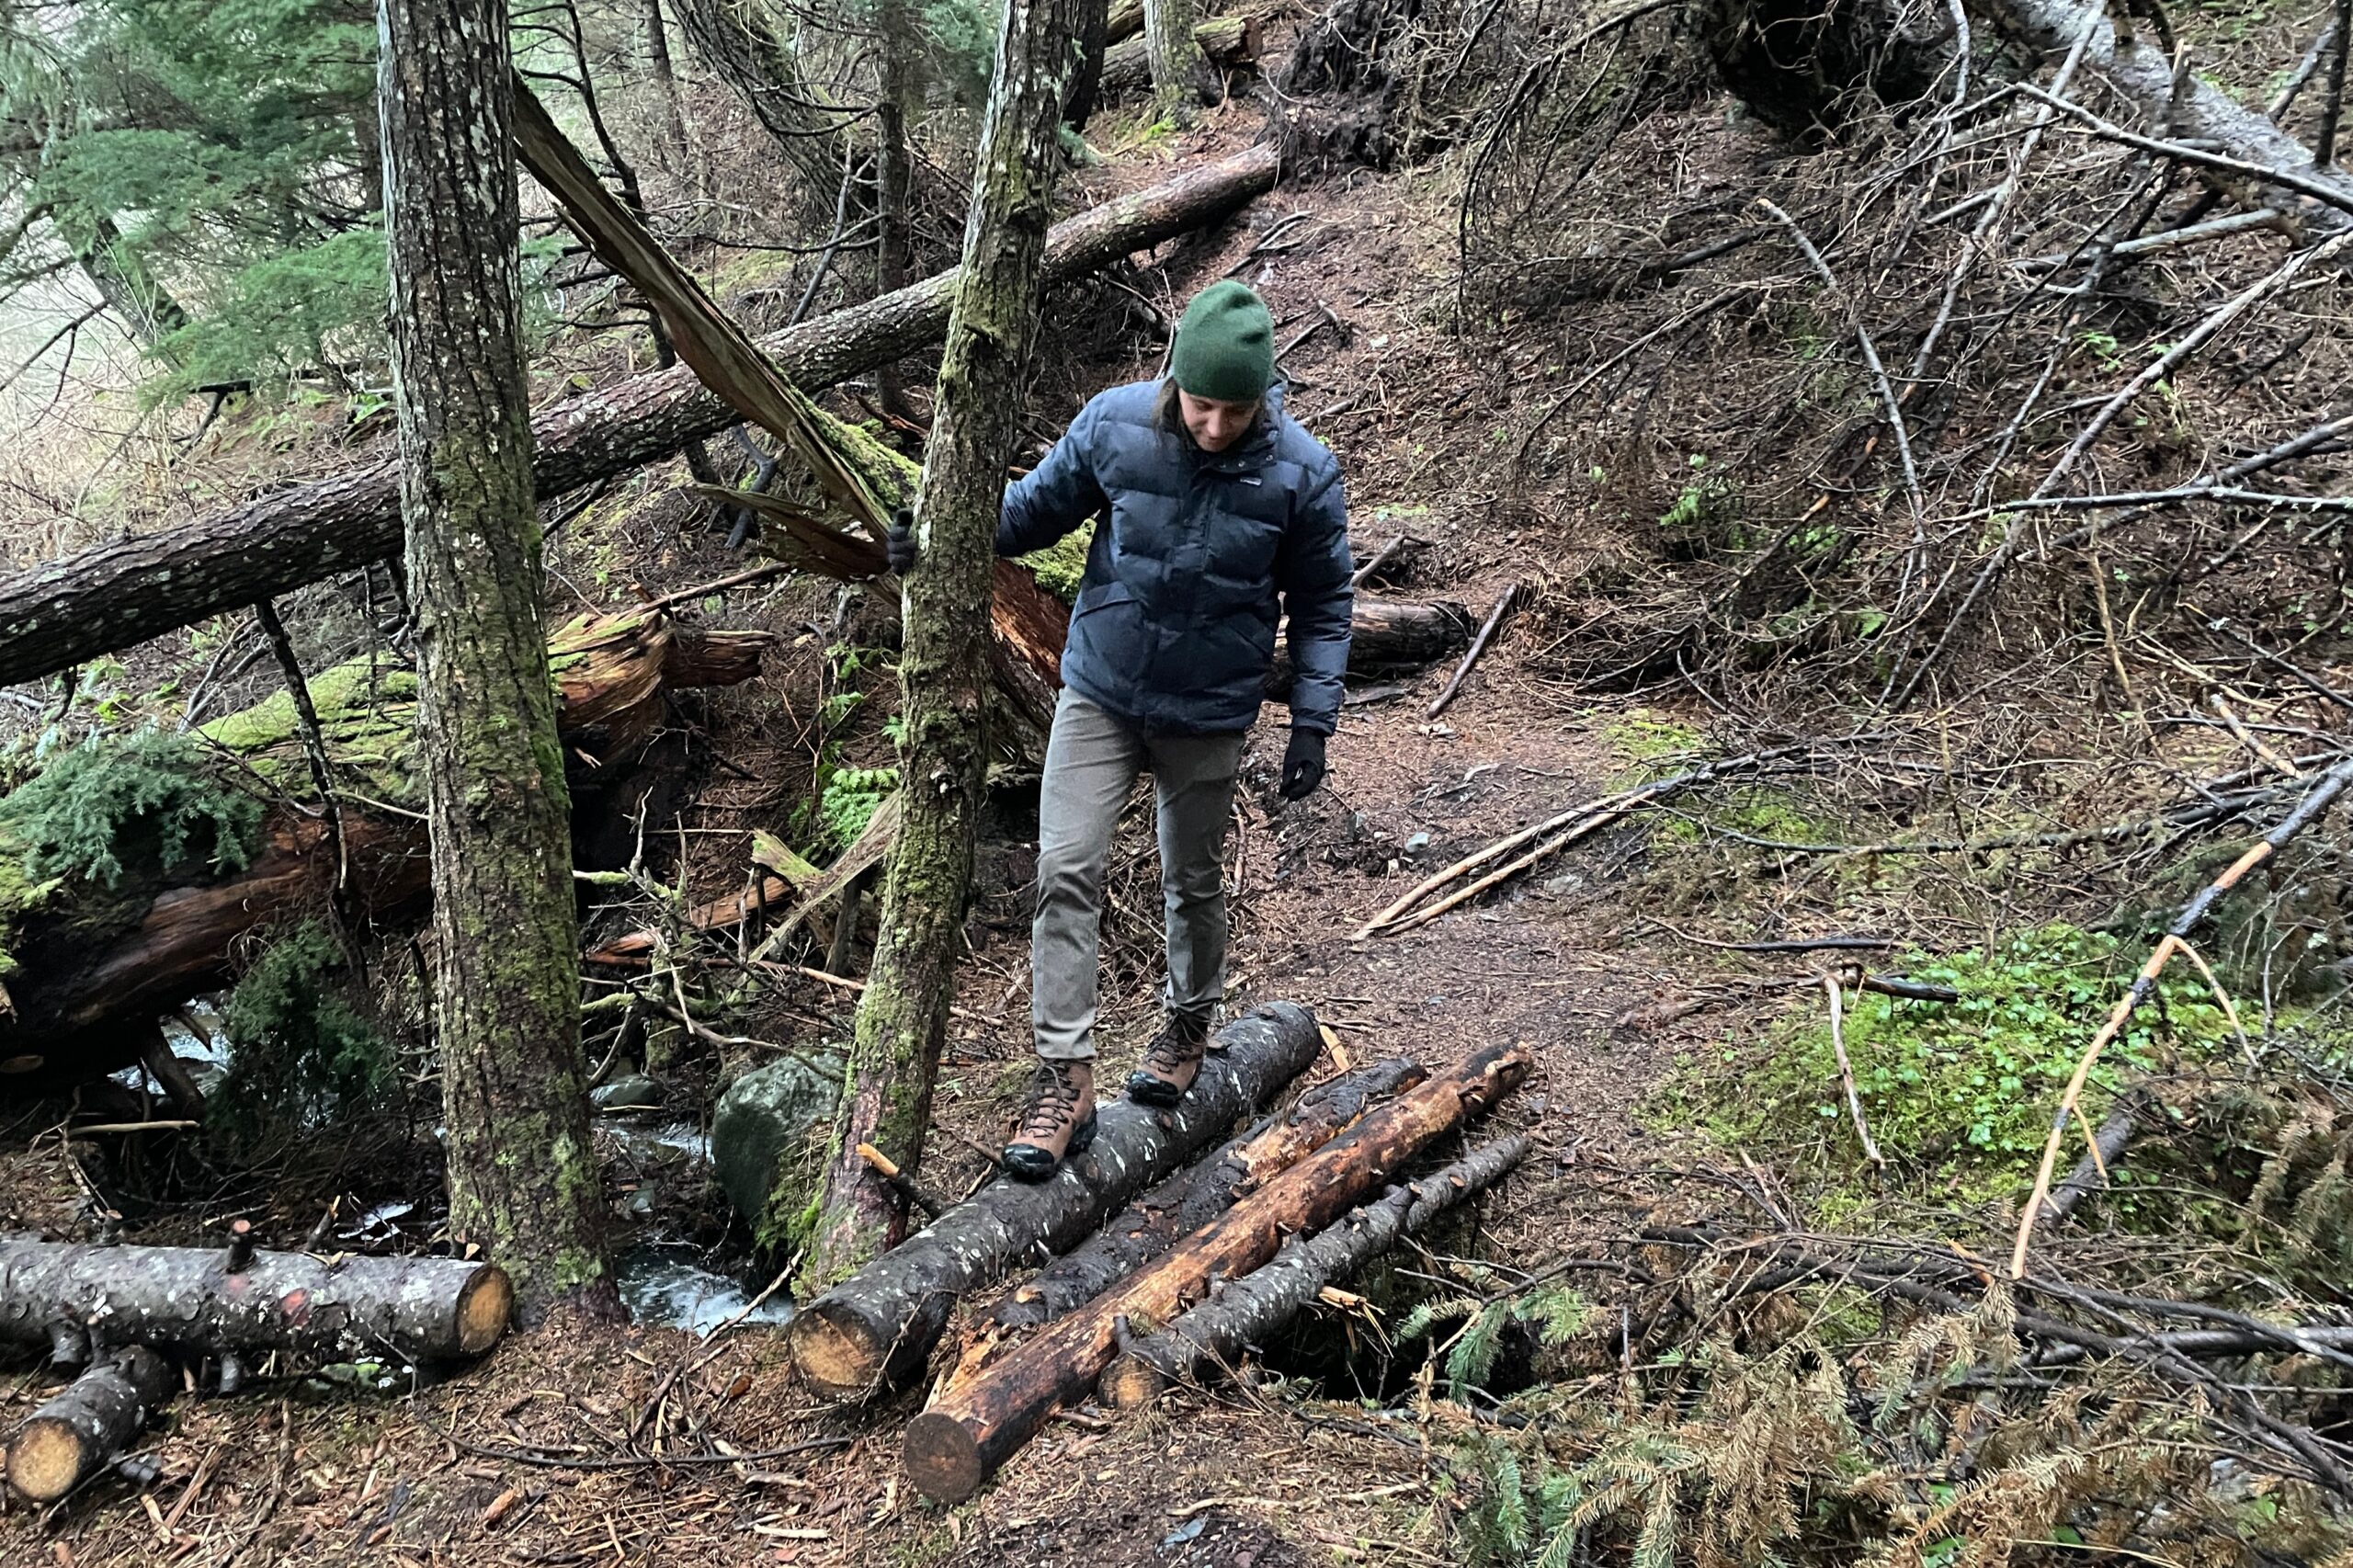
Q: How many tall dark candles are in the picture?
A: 0